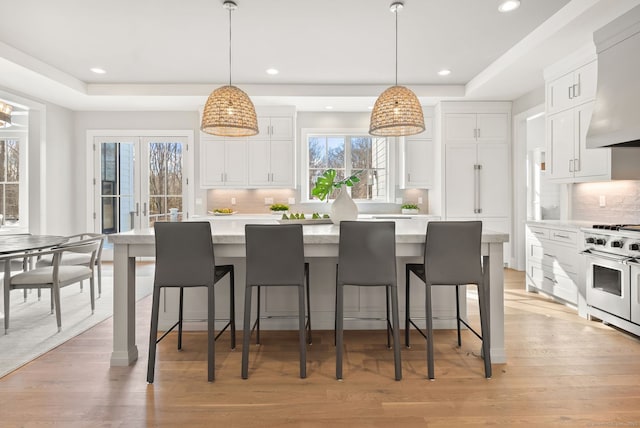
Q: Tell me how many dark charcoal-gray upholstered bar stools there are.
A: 4